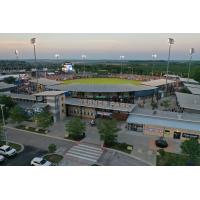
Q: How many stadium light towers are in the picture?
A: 8